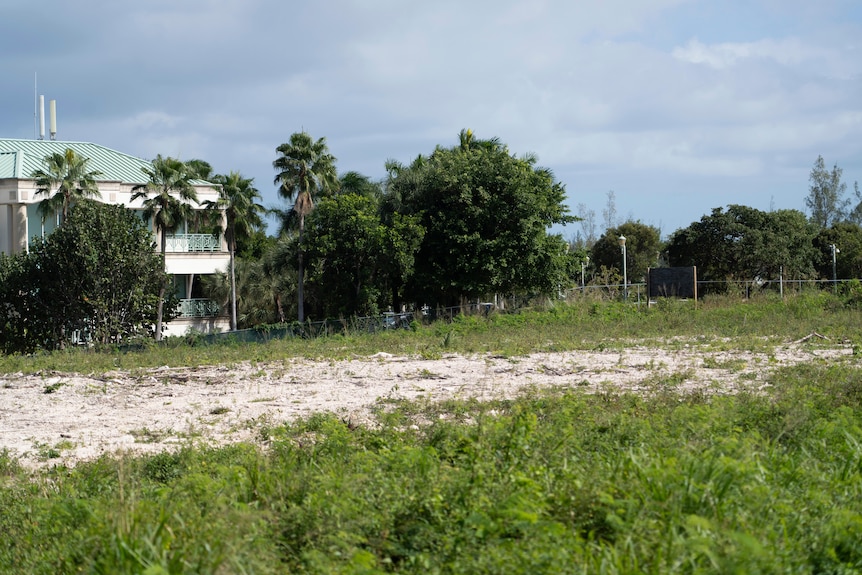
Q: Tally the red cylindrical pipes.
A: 0